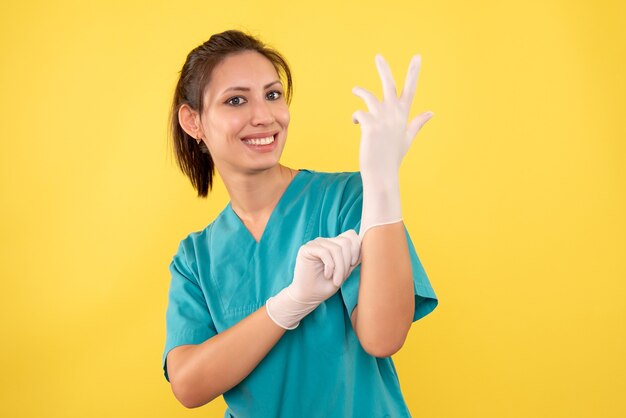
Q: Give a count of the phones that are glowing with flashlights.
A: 0